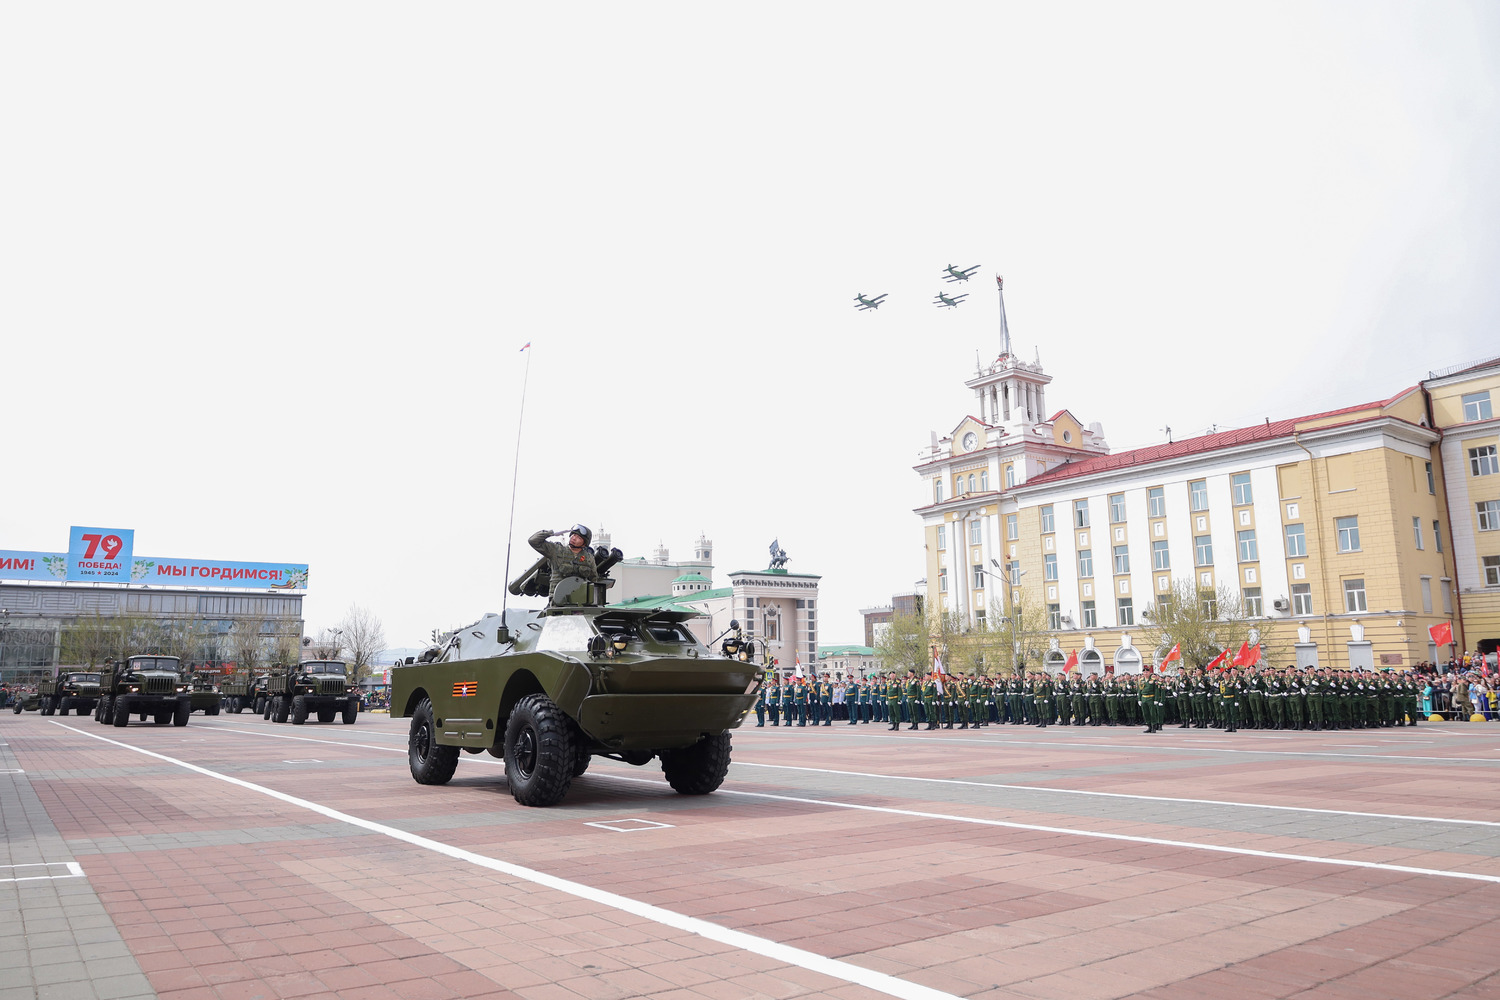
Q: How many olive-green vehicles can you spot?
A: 6